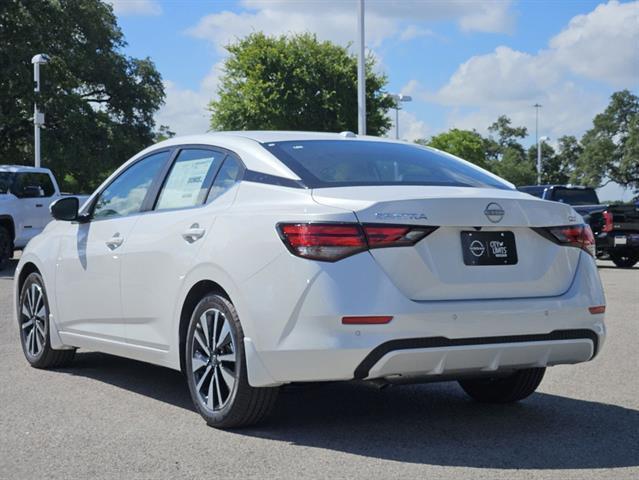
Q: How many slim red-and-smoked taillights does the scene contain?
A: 2